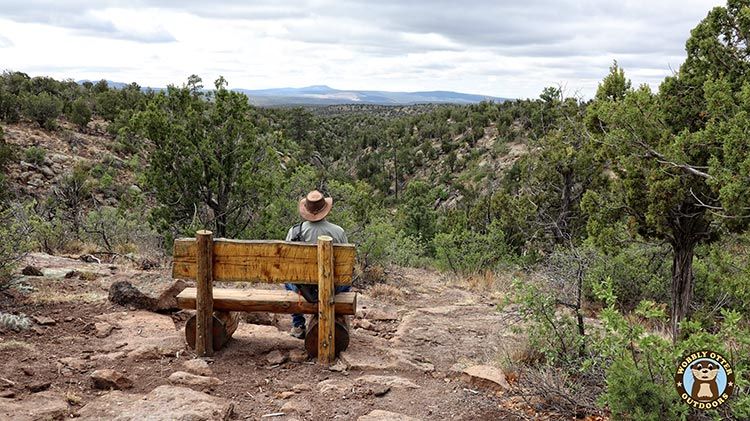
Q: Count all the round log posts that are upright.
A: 2